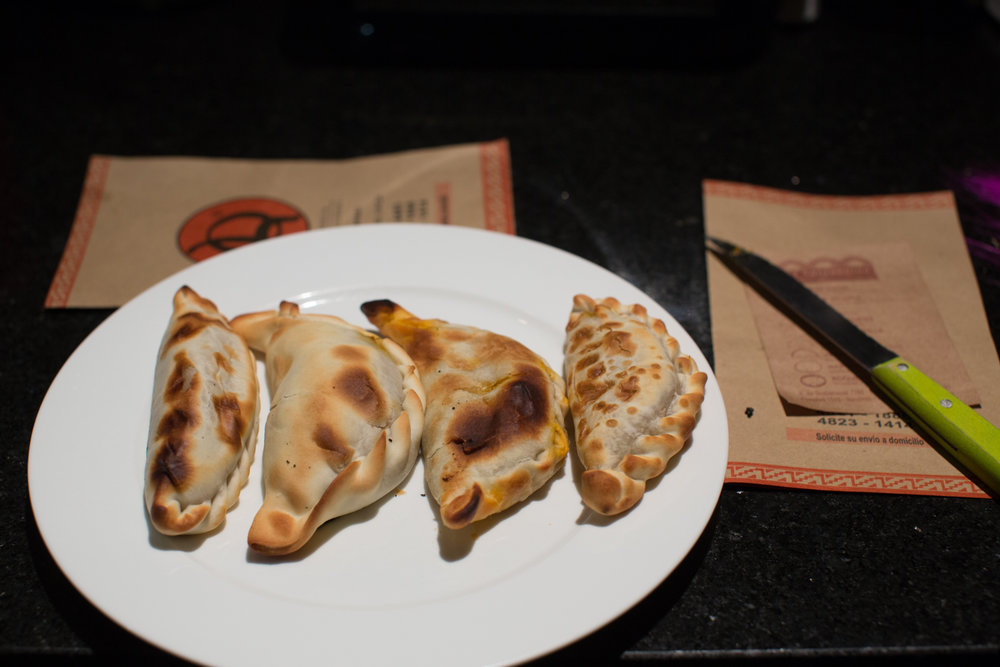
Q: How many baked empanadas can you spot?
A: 4